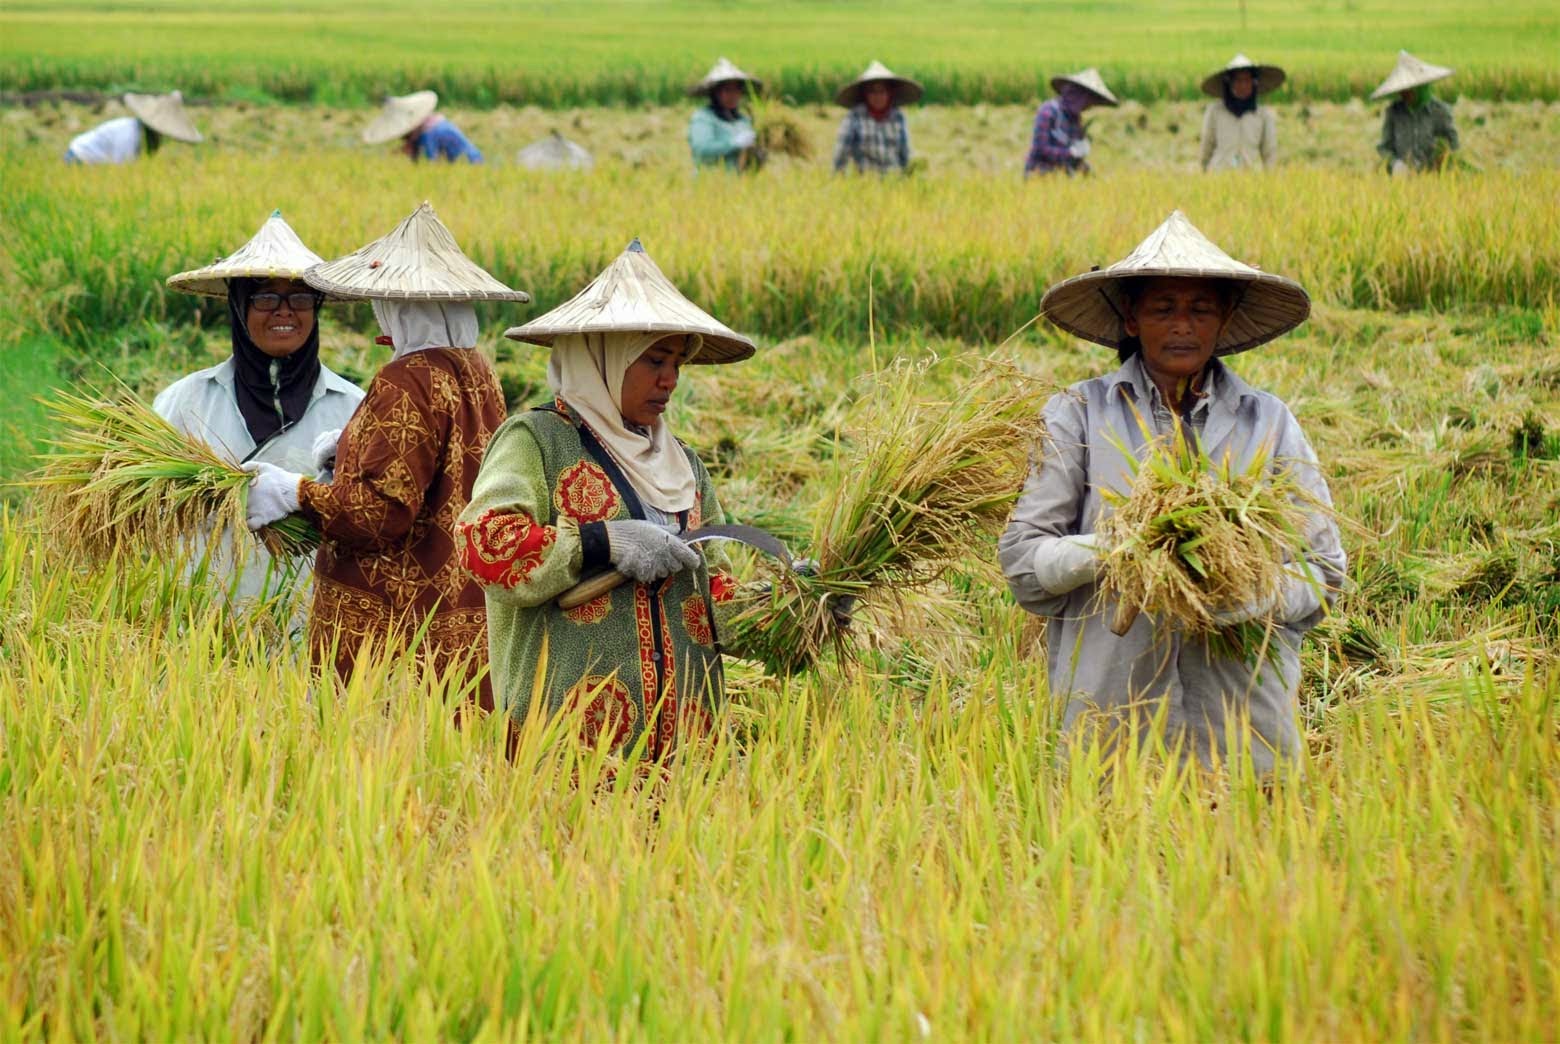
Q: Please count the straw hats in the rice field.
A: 12